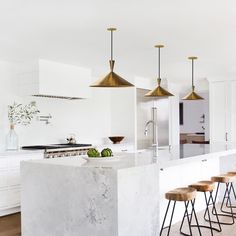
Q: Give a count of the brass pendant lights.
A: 3